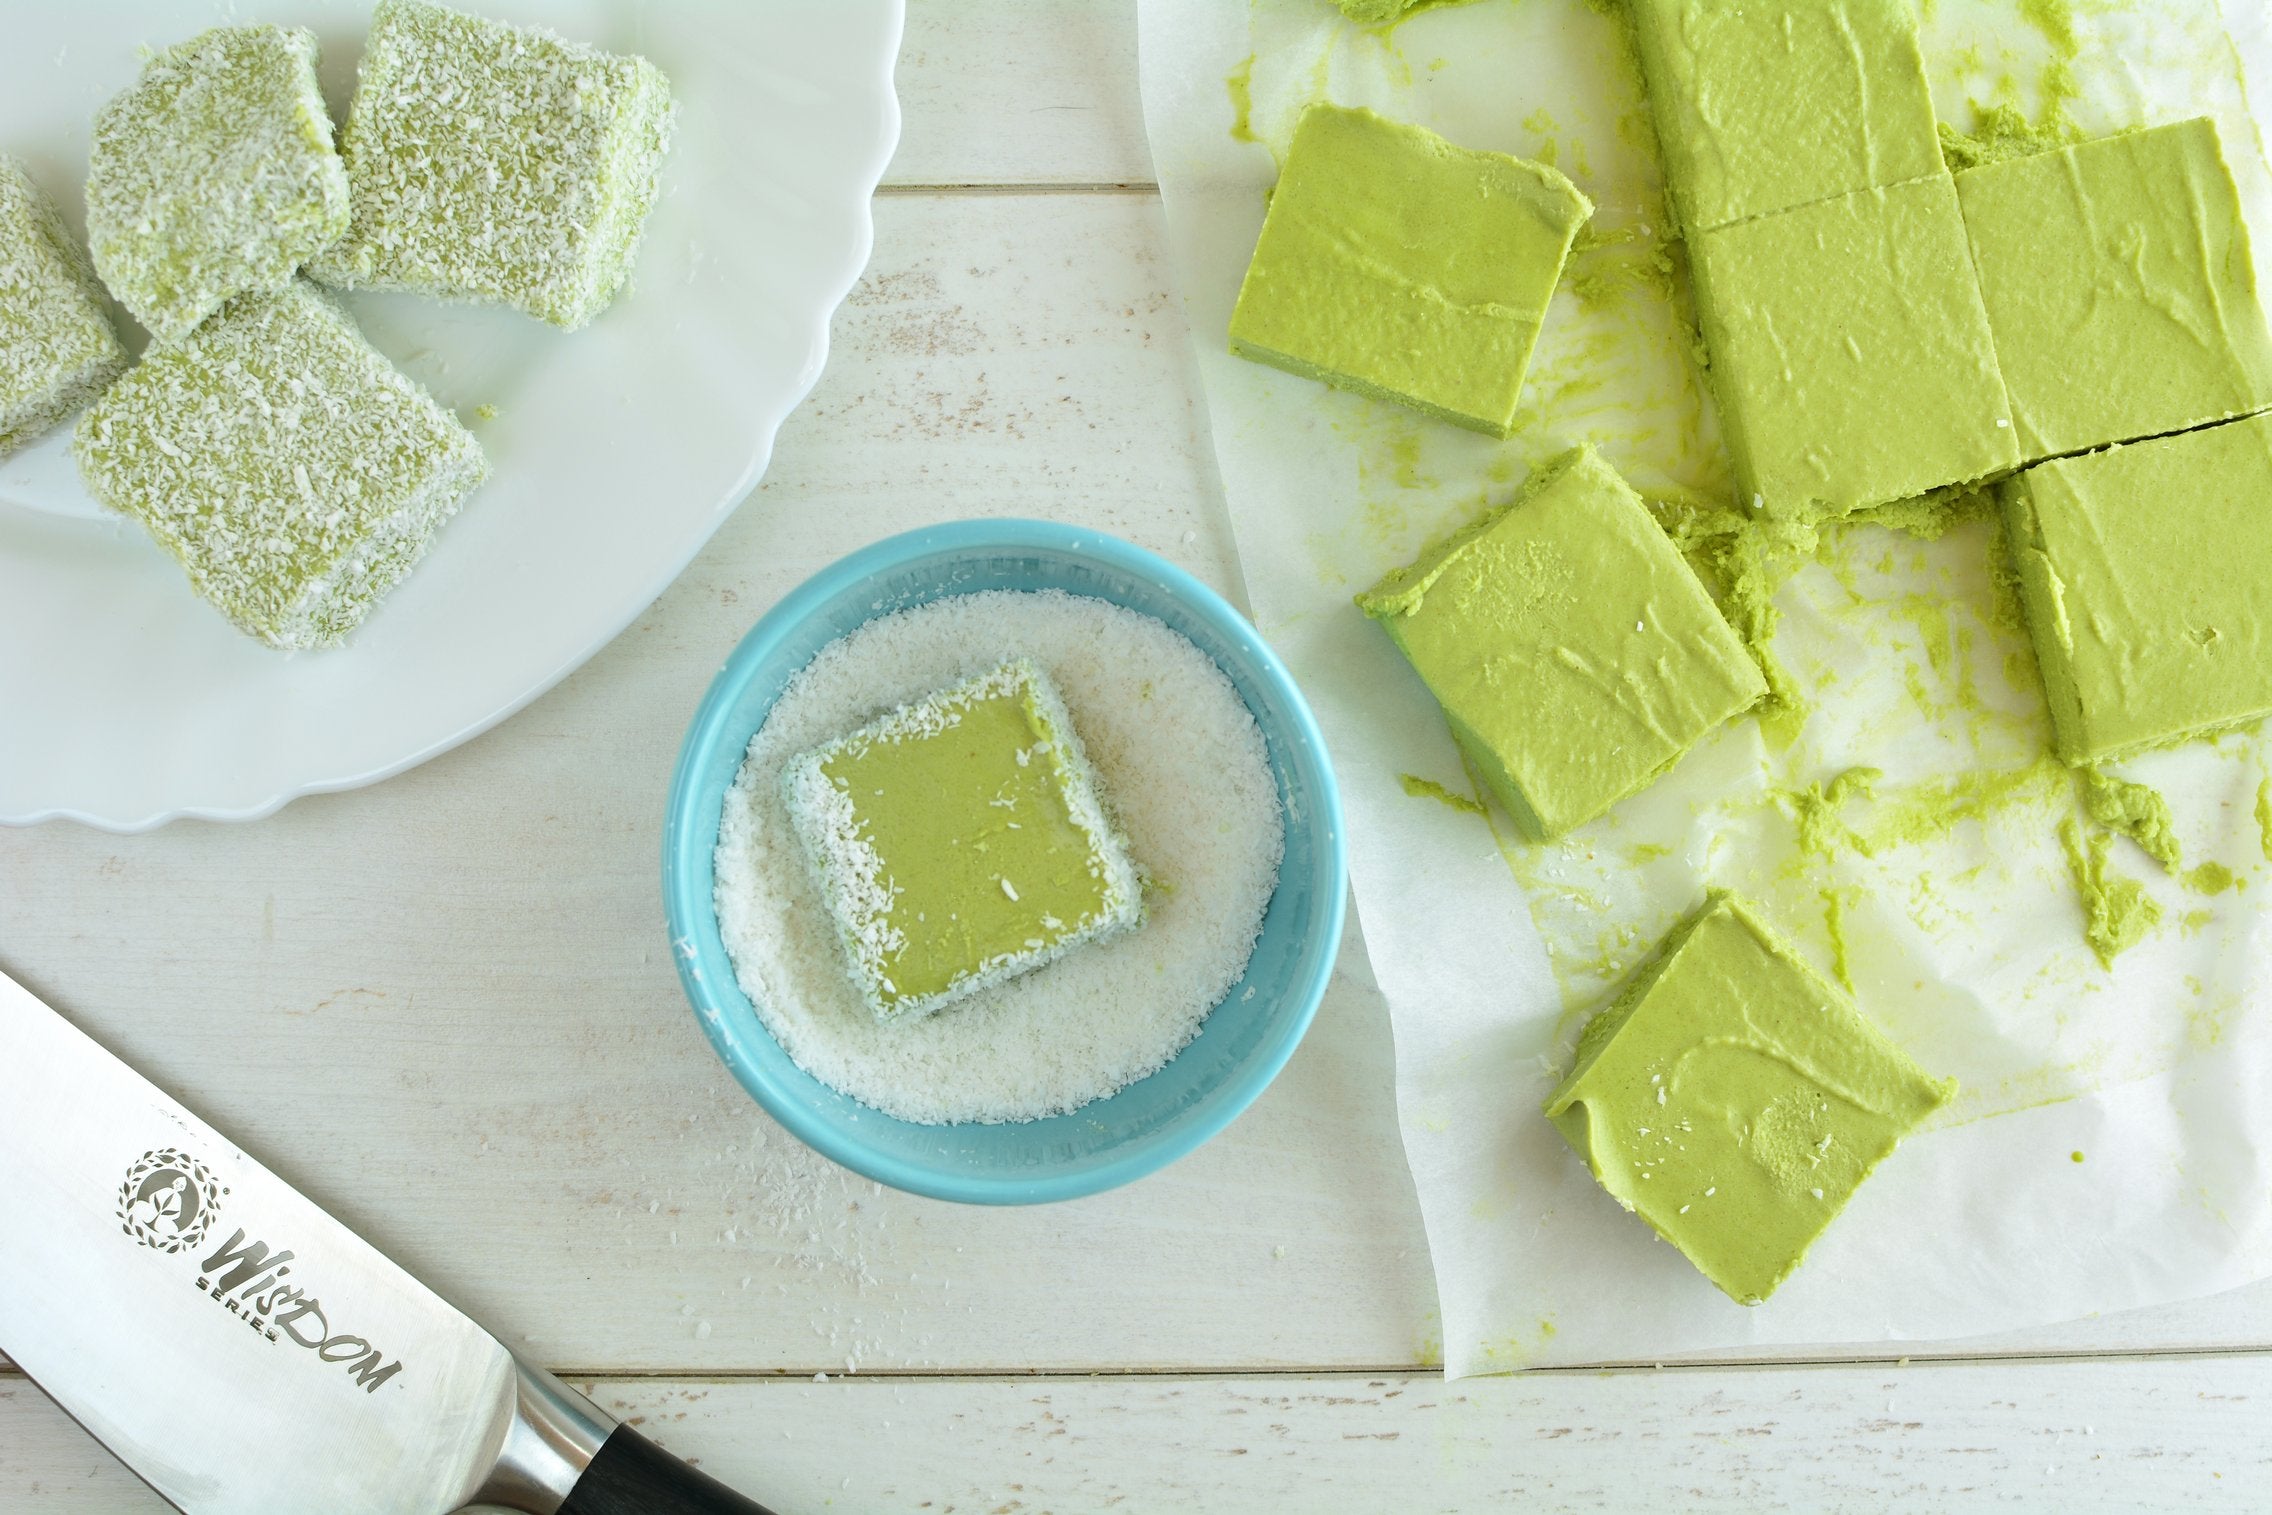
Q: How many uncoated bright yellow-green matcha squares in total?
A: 7